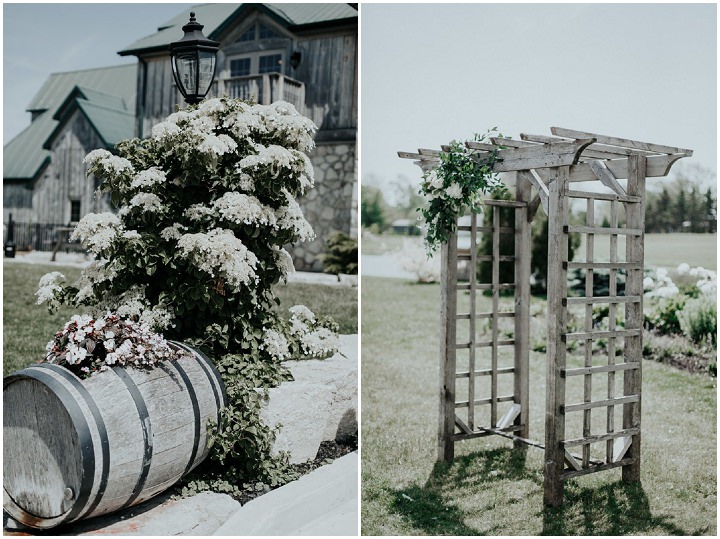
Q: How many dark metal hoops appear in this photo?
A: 6